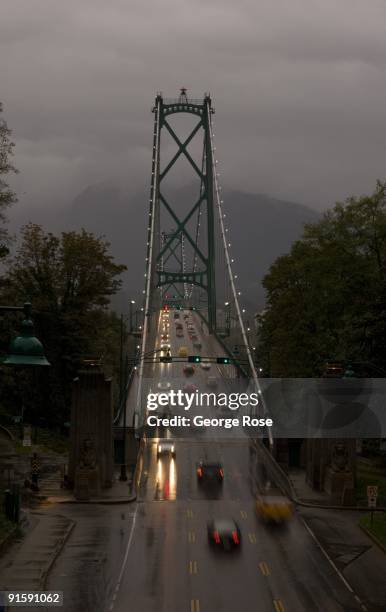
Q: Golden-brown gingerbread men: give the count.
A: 0